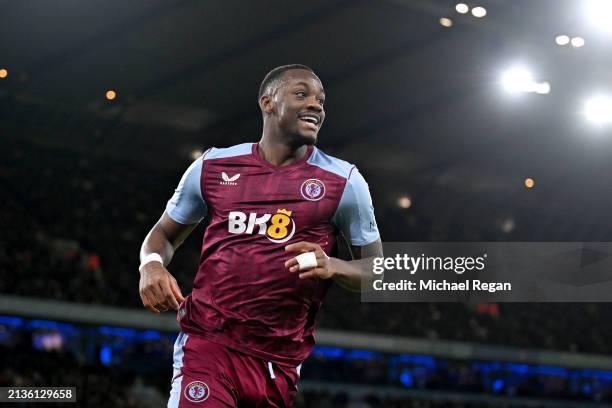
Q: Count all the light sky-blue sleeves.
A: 2